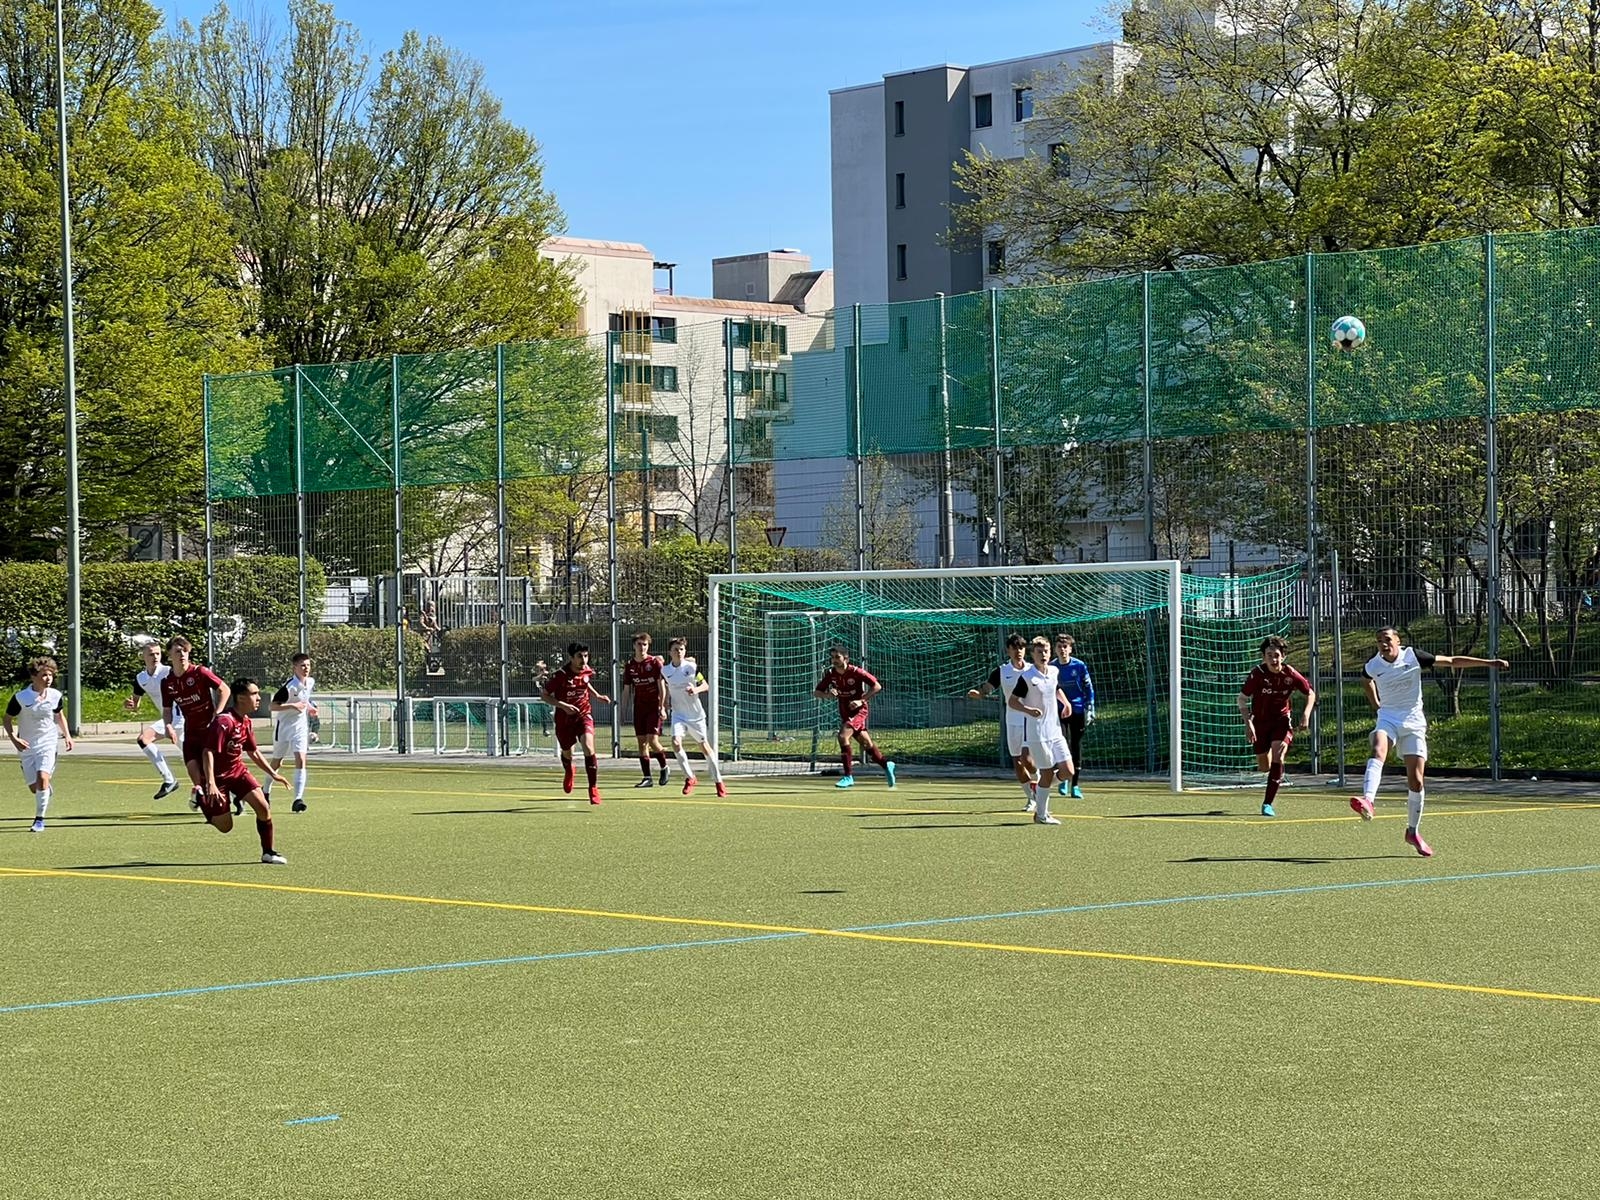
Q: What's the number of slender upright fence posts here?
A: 11